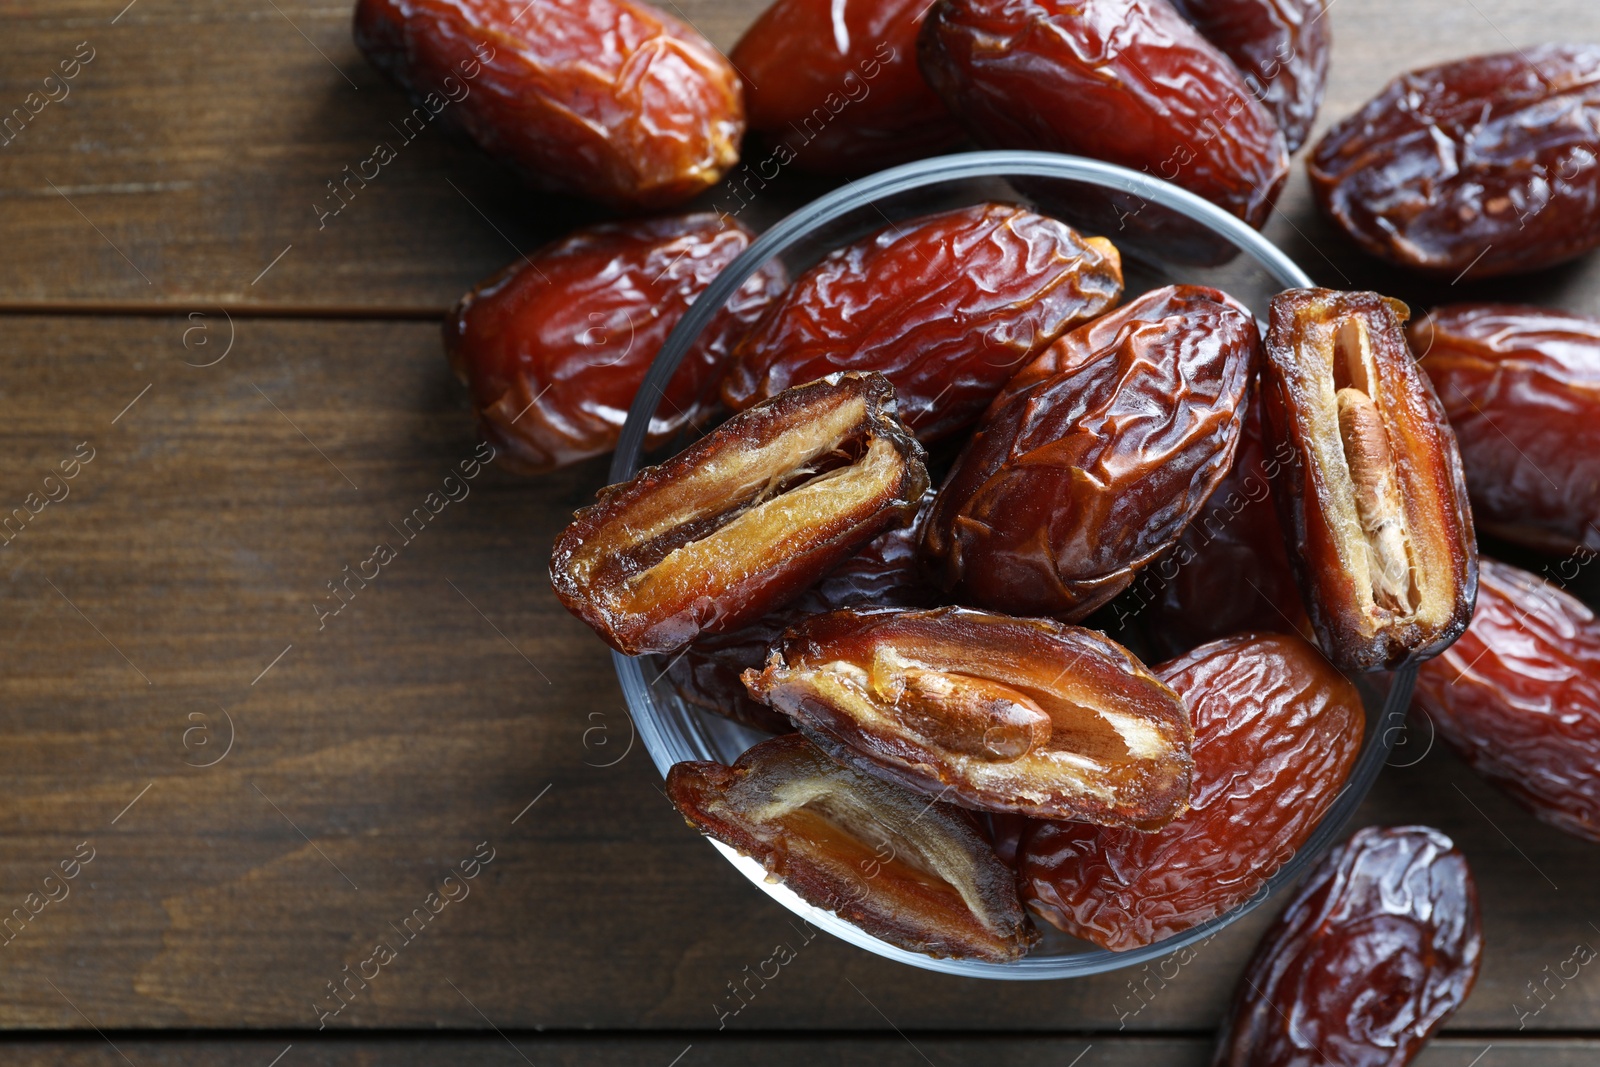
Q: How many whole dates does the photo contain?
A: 14